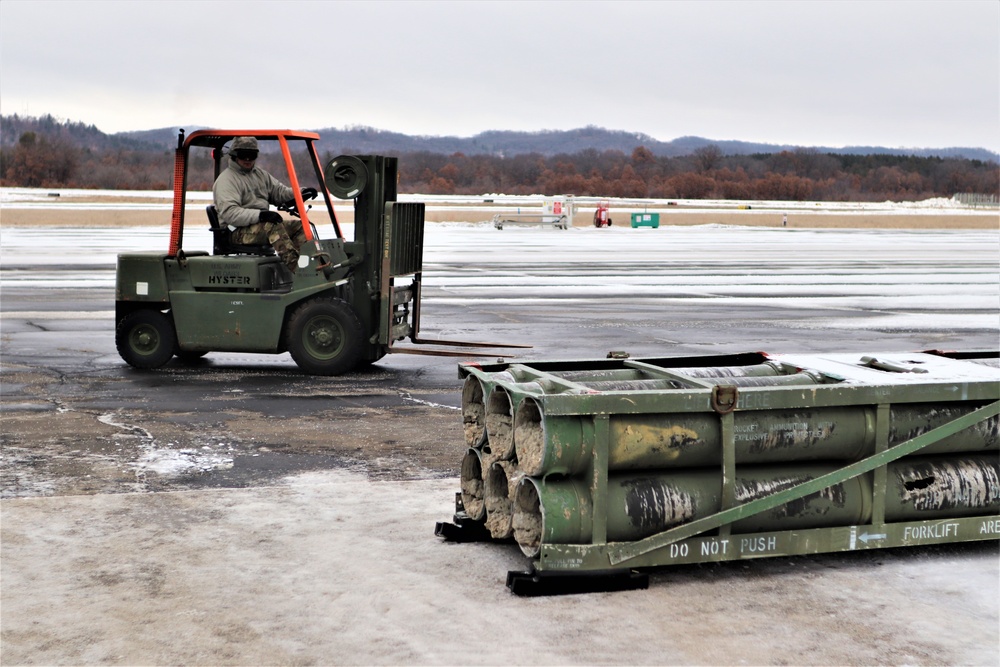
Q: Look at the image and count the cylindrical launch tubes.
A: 6